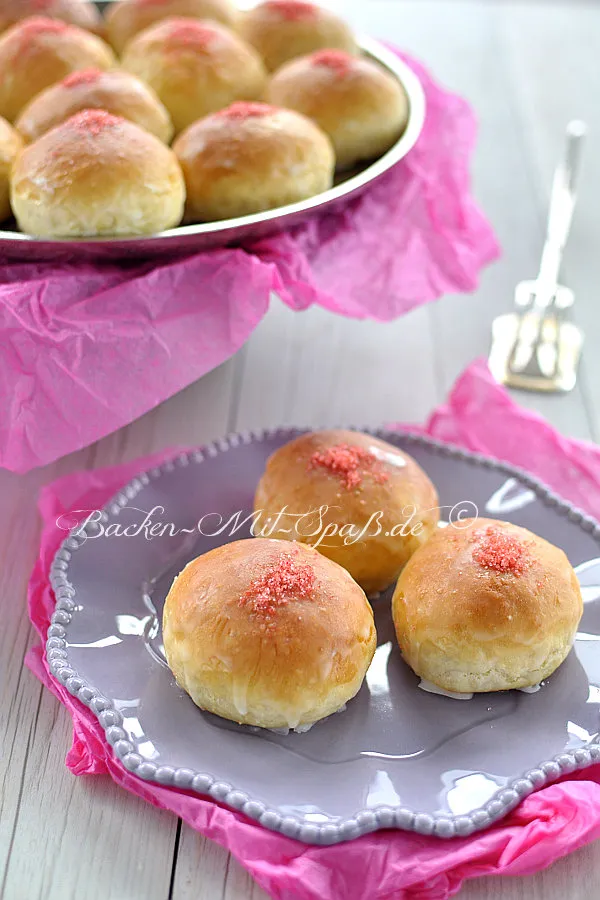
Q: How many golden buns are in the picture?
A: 13